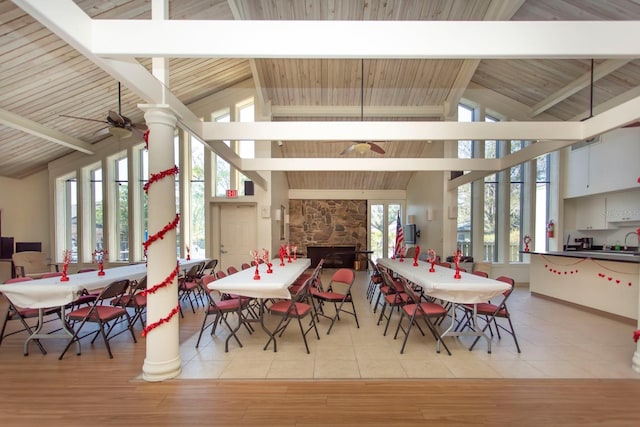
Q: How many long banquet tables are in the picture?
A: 3